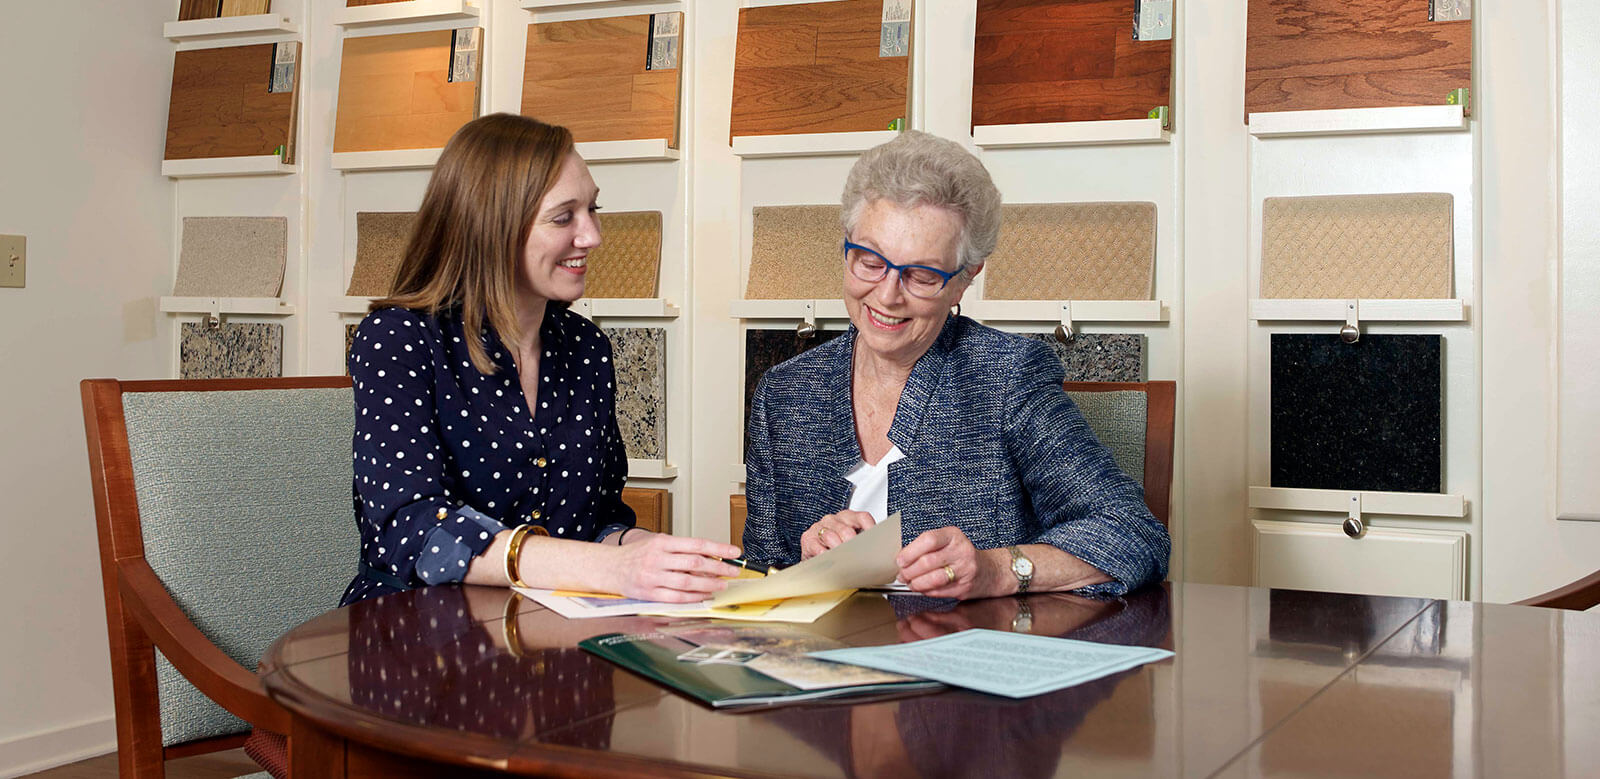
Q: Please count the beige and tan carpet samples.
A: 6